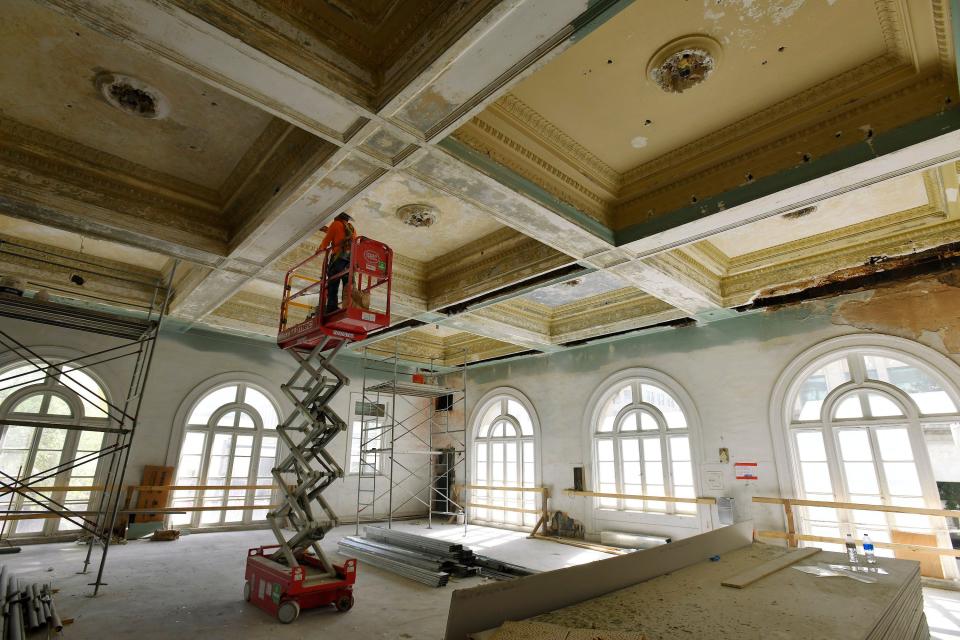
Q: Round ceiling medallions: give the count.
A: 4